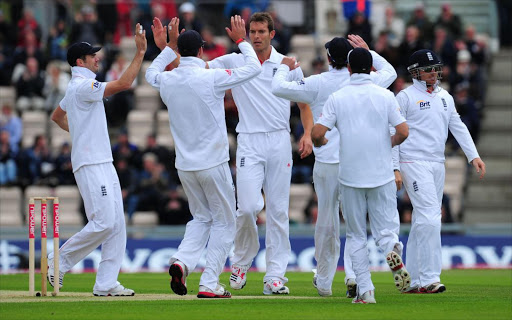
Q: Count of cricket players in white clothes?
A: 6